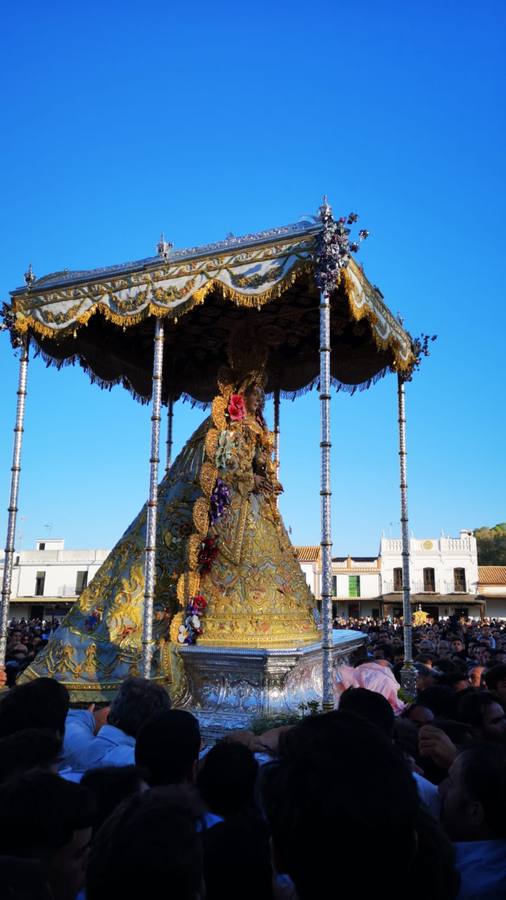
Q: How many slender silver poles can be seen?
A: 6